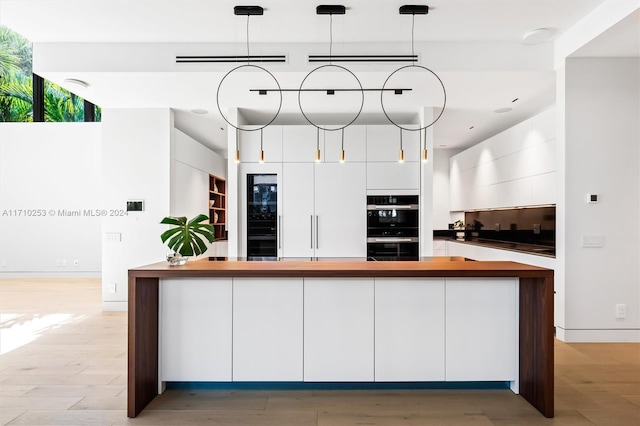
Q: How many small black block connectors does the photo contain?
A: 3